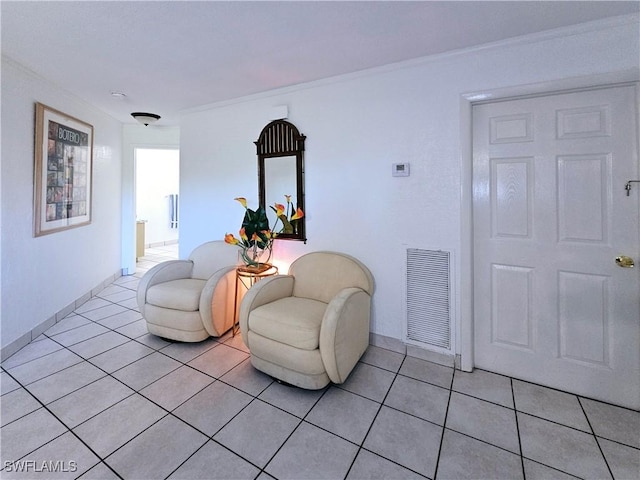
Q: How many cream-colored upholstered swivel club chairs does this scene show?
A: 2